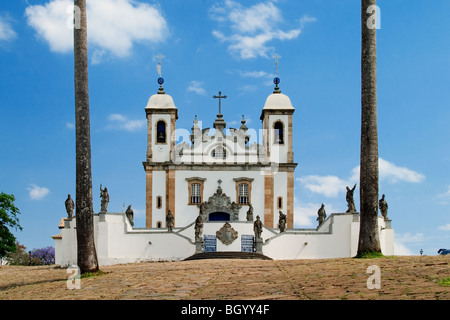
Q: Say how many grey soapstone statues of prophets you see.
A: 12